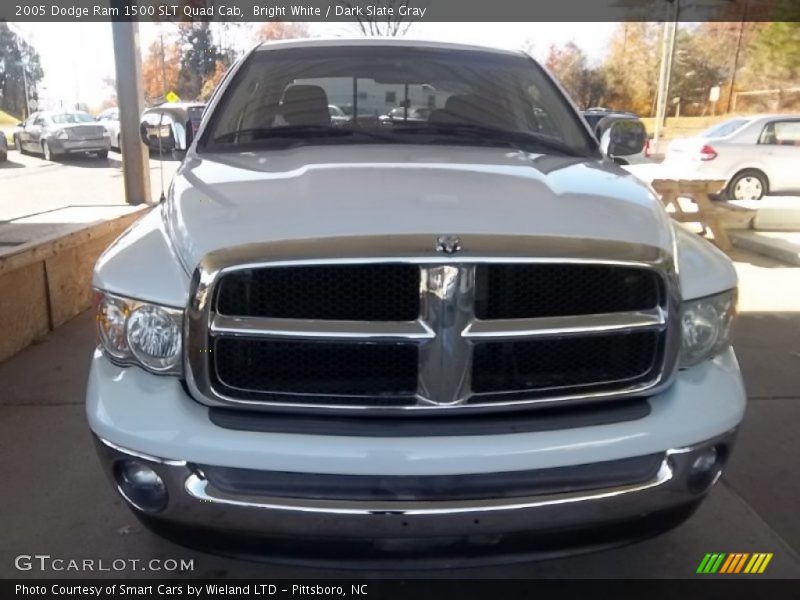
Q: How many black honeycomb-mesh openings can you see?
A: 4